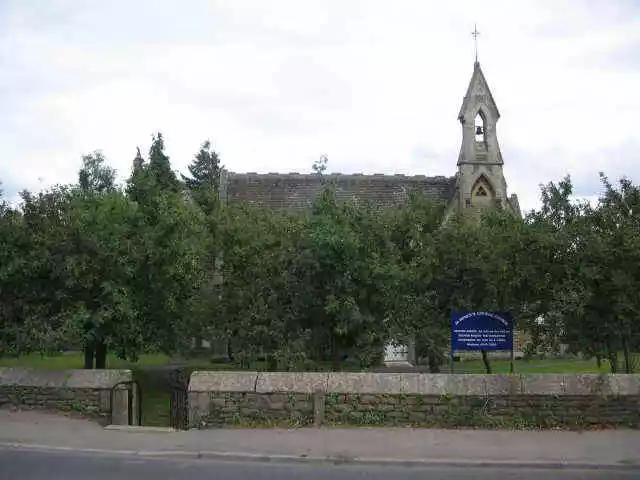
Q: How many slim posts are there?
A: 2